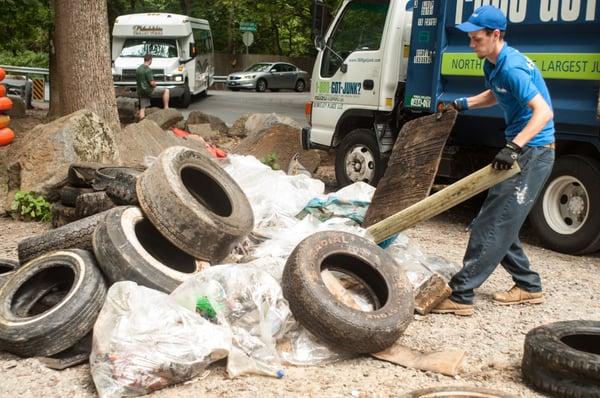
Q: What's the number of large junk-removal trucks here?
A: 1